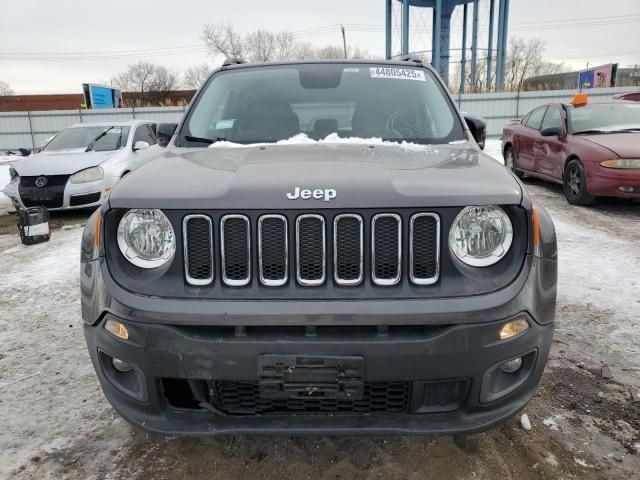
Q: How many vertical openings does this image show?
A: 7